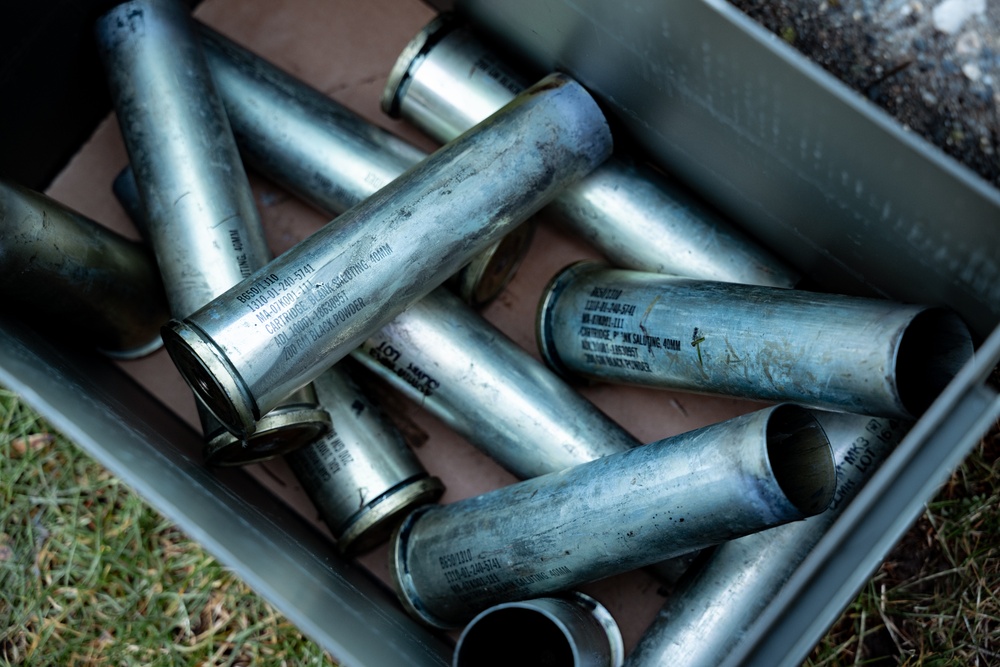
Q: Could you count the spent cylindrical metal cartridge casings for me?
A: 11